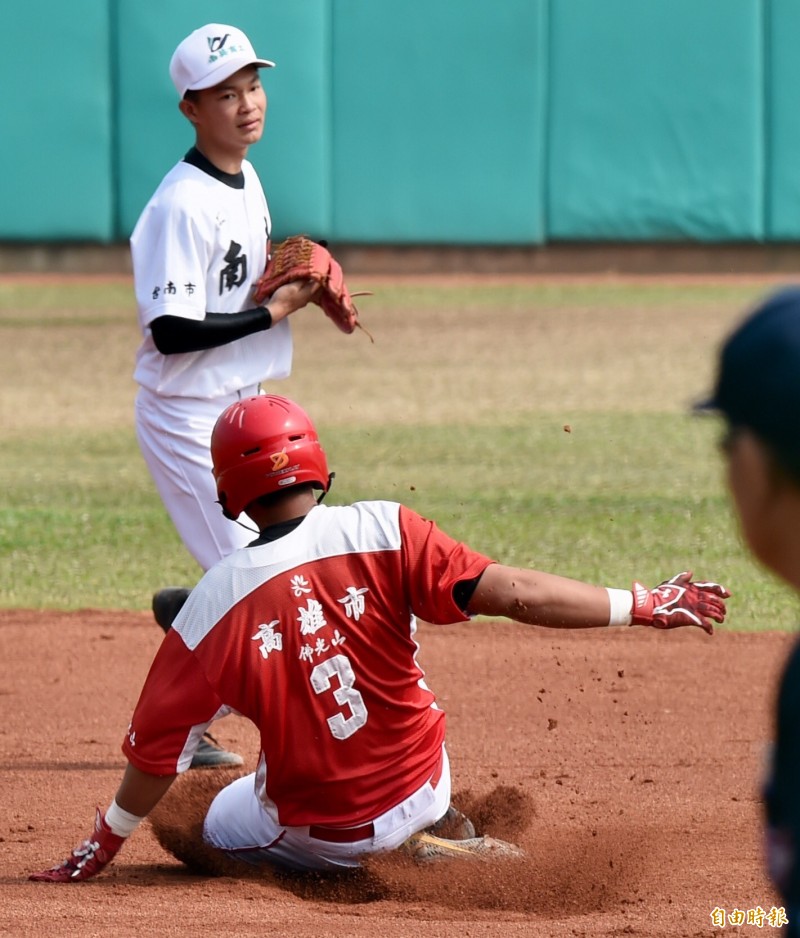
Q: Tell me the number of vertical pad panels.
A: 5